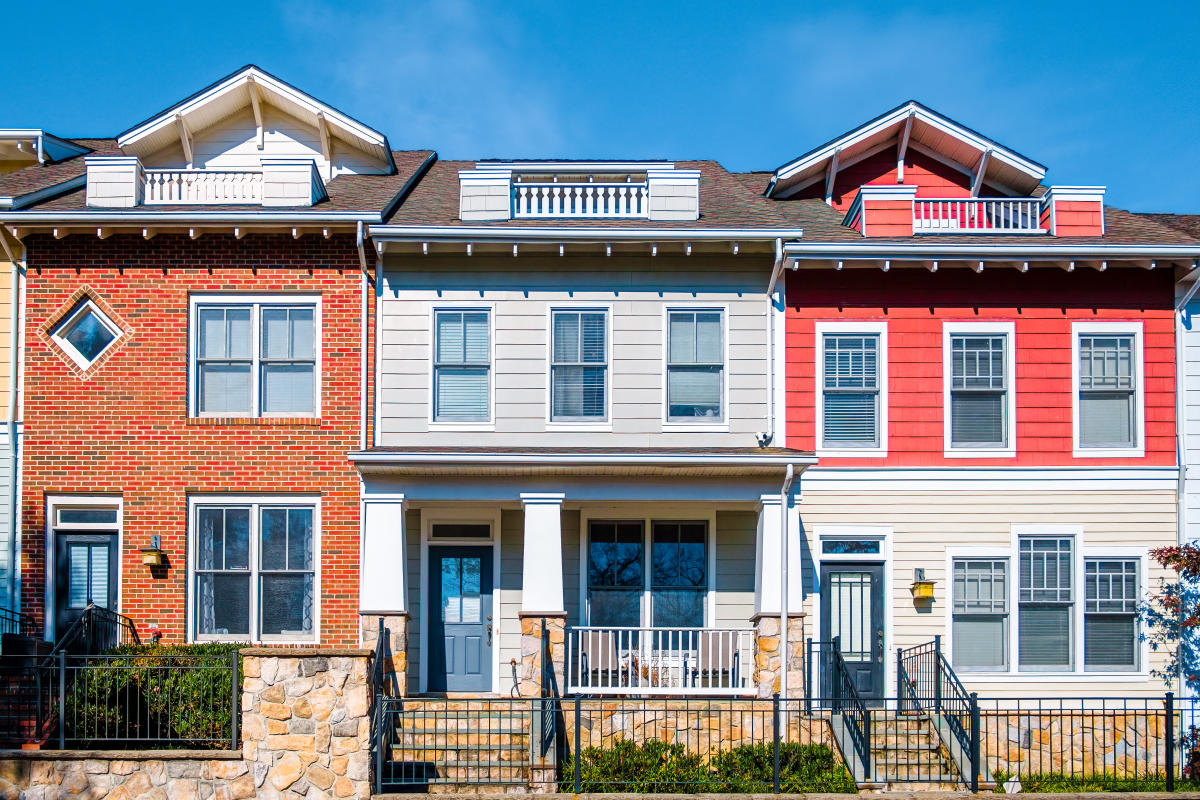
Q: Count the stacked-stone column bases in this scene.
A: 3